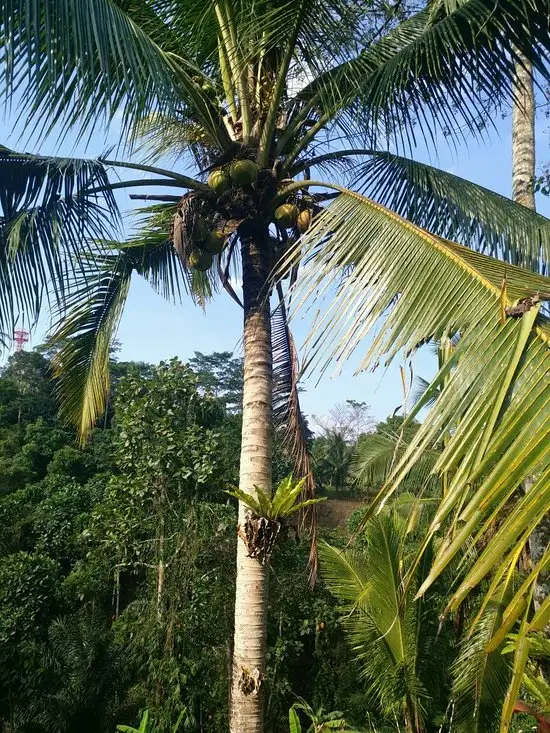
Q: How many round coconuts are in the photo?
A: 7